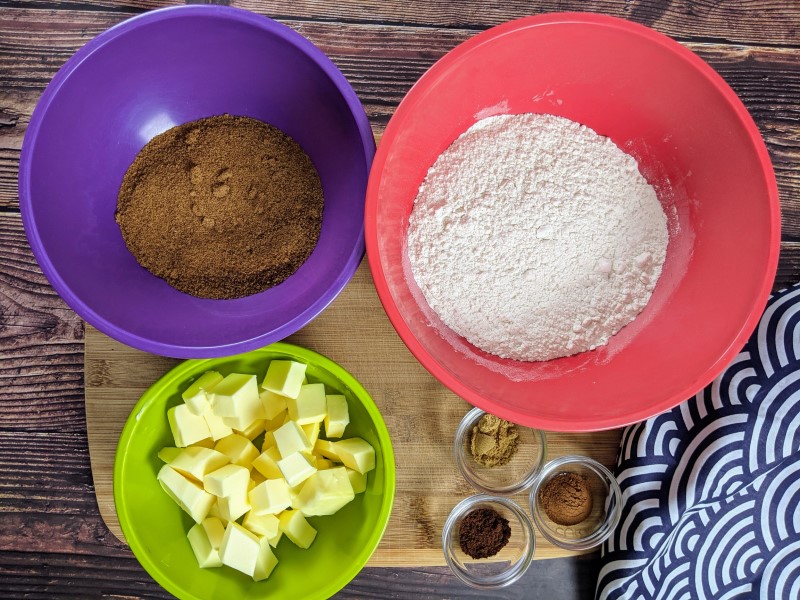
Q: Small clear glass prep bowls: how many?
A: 3